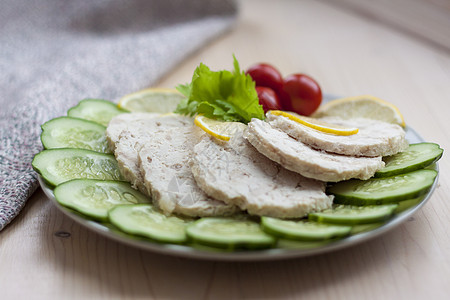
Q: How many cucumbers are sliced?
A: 10